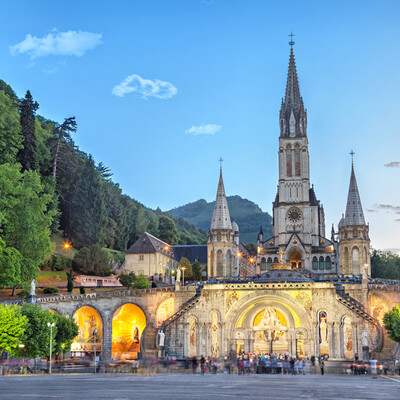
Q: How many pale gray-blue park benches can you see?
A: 0